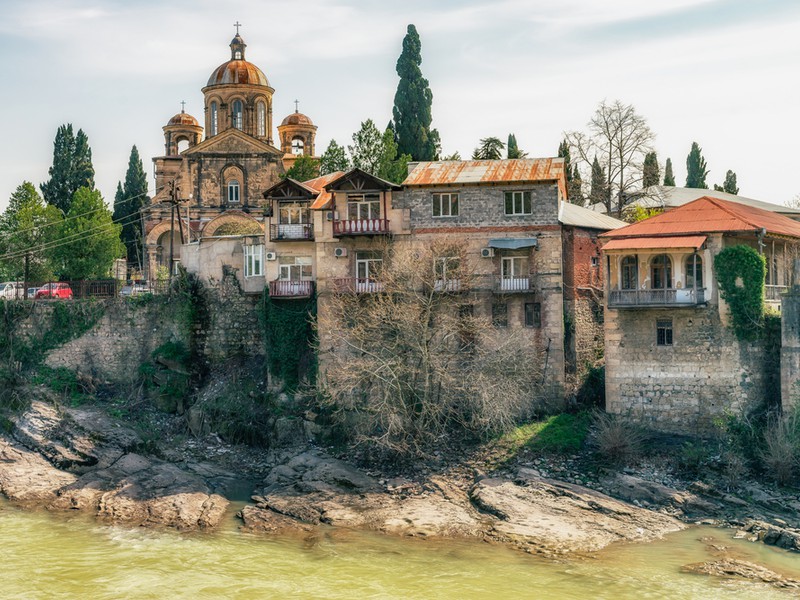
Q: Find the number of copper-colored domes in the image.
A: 3